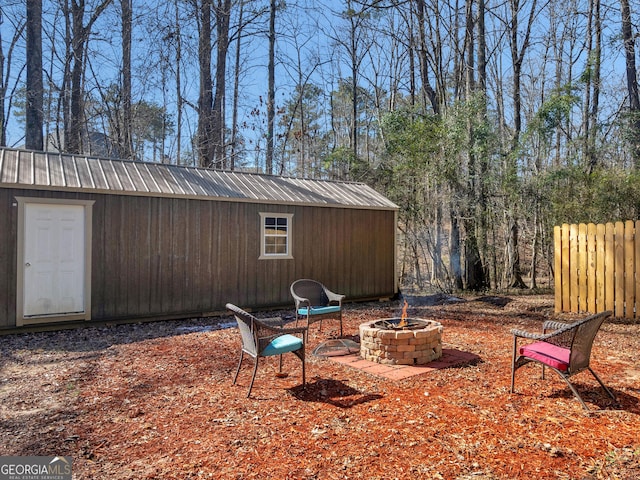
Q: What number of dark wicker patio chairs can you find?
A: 3